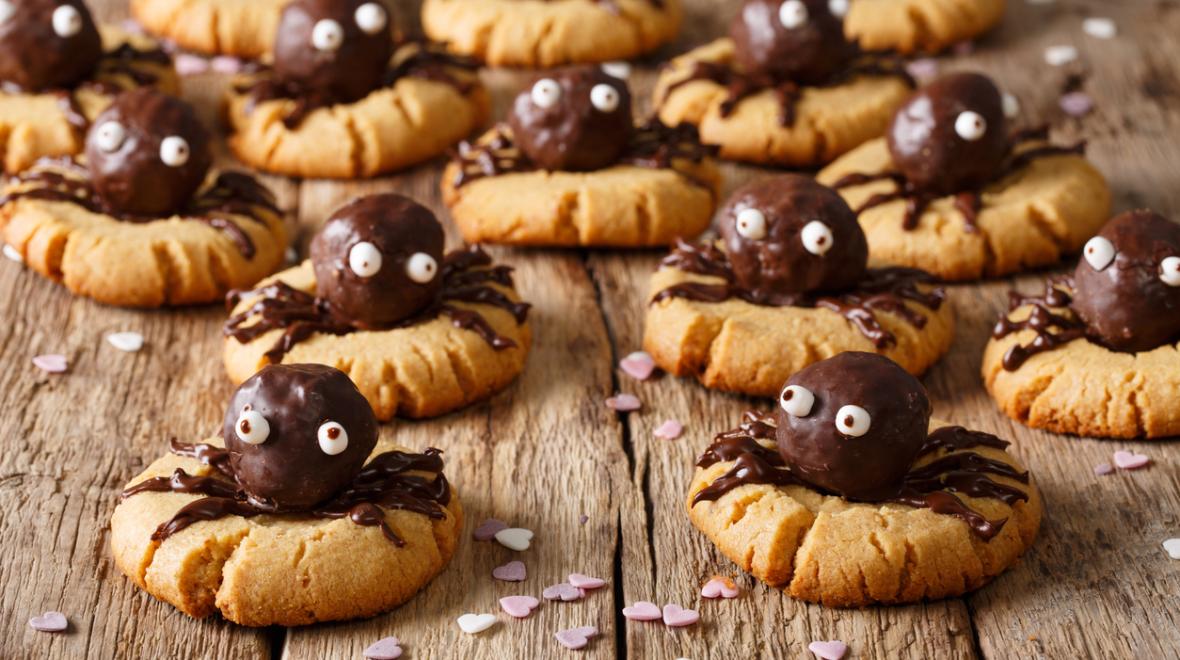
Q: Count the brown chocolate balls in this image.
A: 11